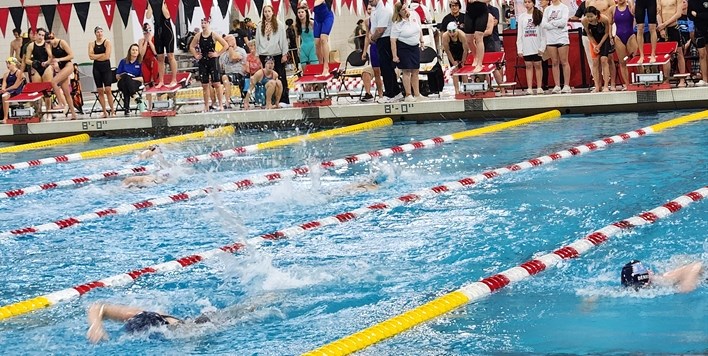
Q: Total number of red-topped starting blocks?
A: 5